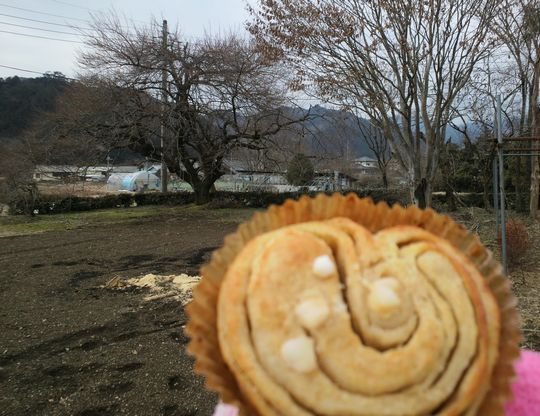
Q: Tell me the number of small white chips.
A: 4